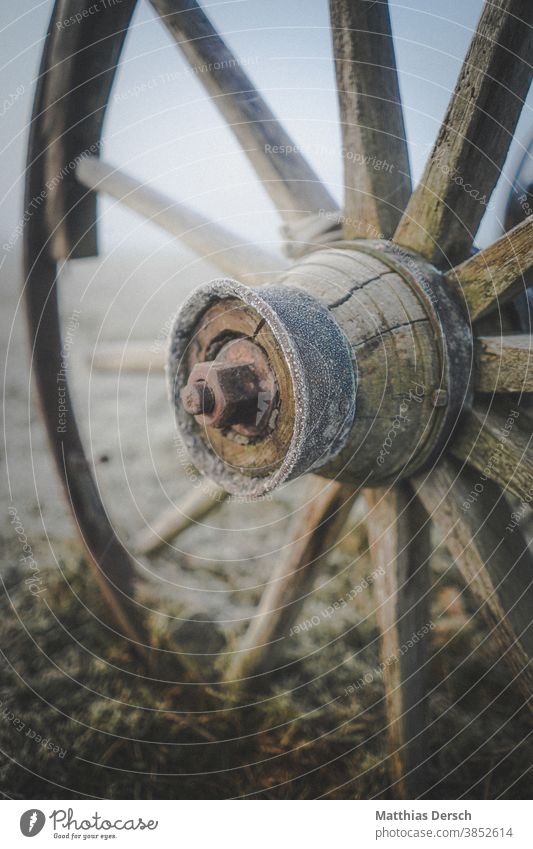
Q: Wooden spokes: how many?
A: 12